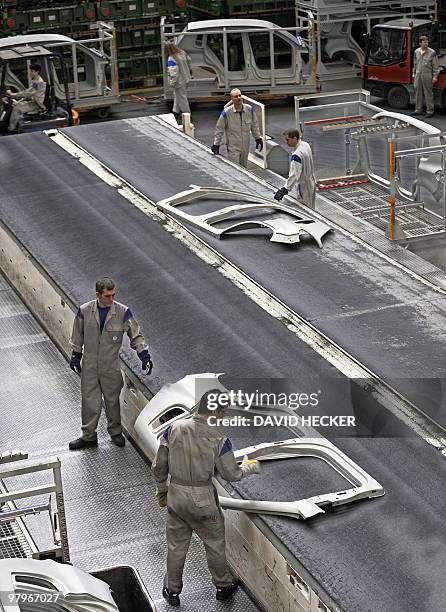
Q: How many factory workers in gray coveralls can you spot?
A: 7